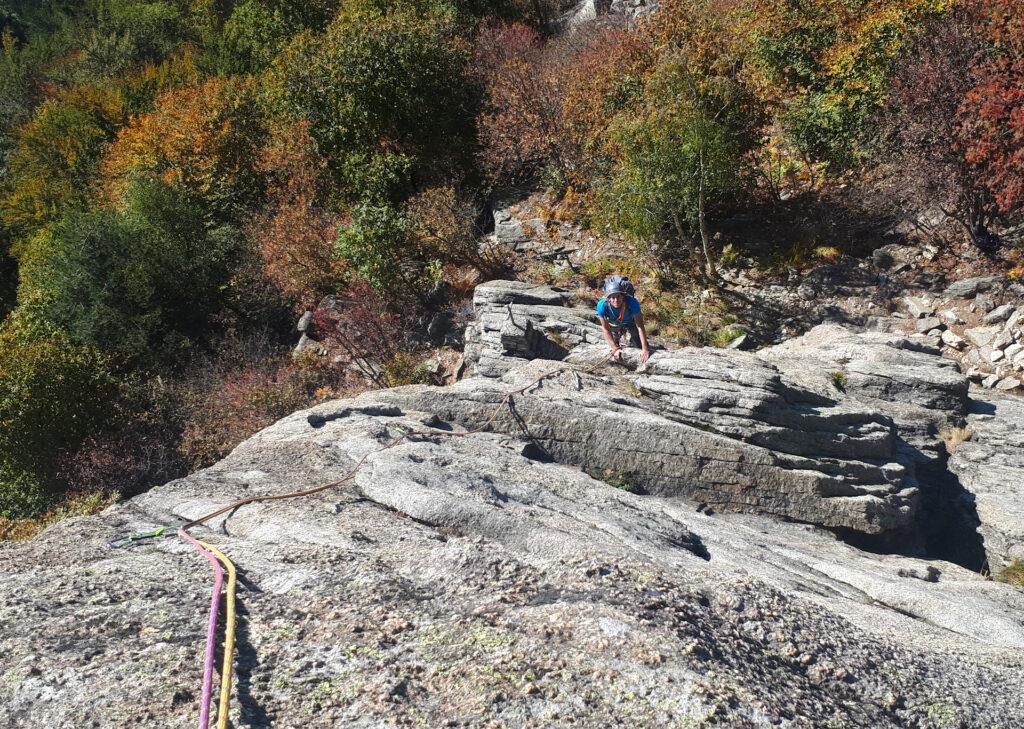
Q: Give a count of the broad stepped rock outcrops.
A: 1